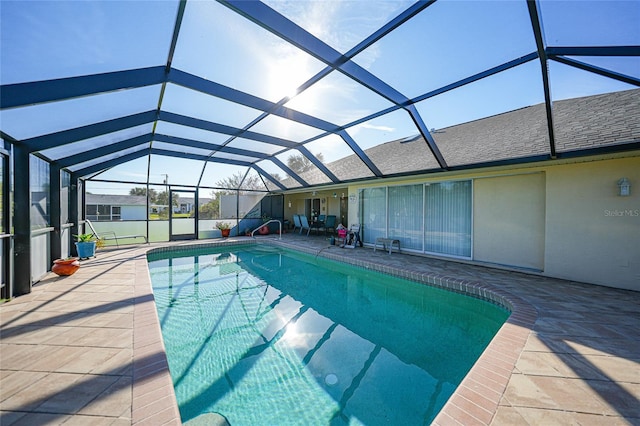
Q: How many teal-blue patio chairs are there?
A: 4